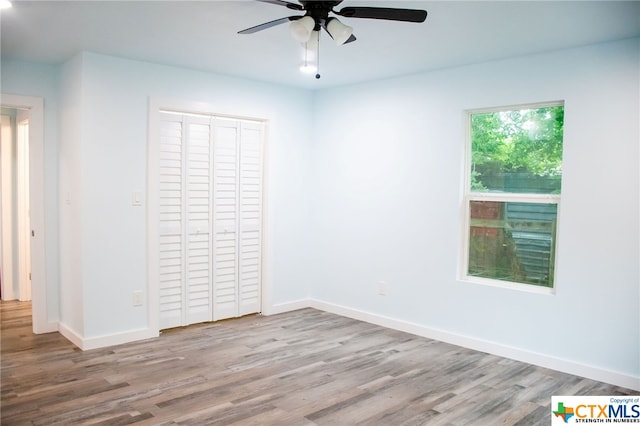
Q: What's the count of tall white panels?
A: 4